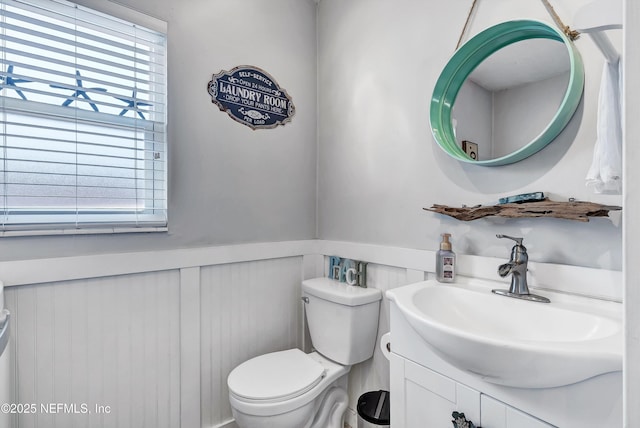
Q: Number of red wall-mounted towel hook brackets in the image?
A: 0